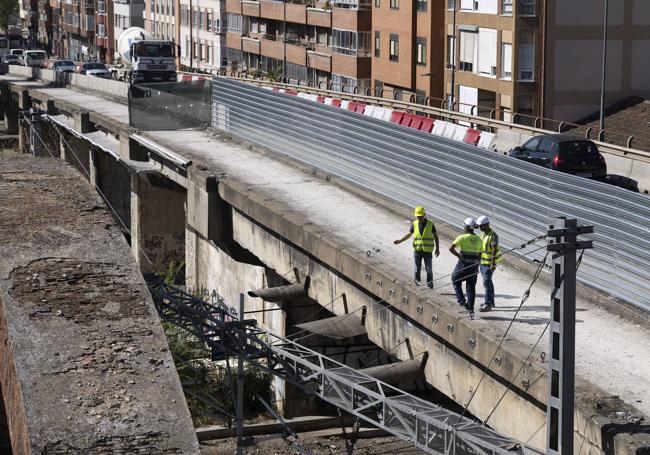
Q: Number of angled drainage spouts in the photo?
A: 3